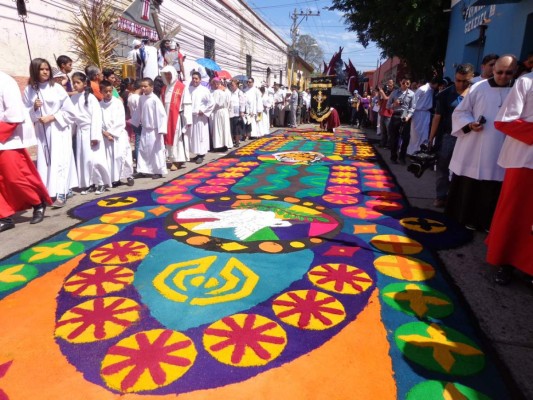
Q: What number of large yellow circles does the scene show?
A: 7